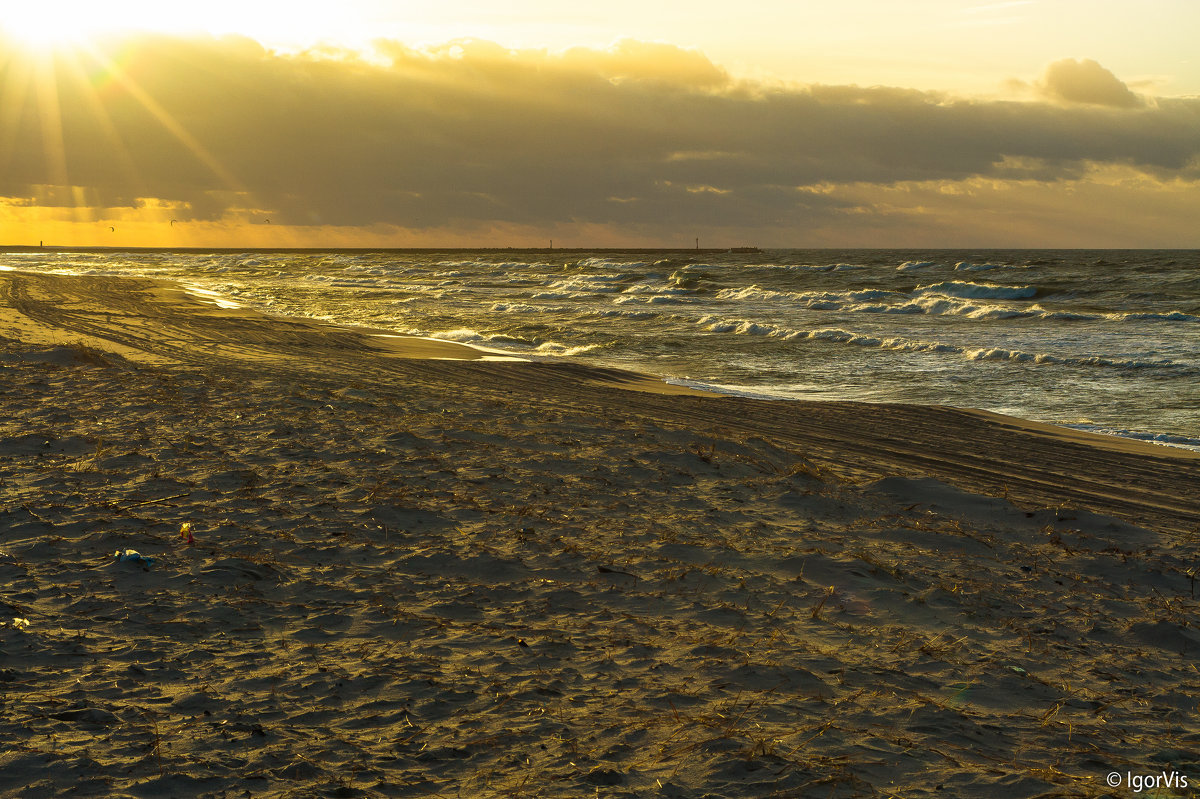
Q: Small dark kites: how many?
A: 3